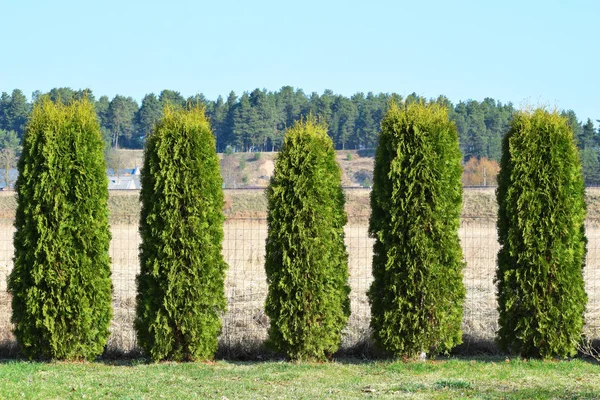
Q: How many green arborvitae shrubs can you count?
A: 5